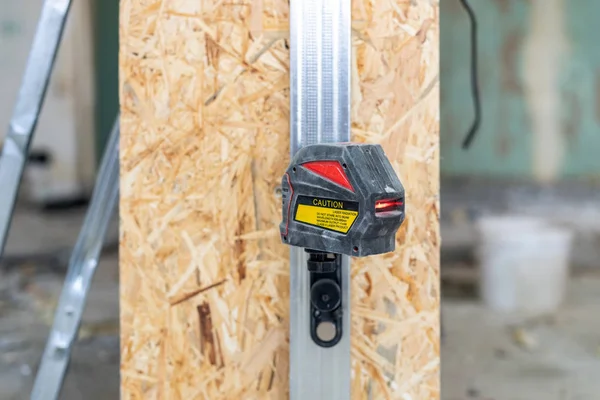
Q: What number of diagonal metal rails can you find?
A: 2